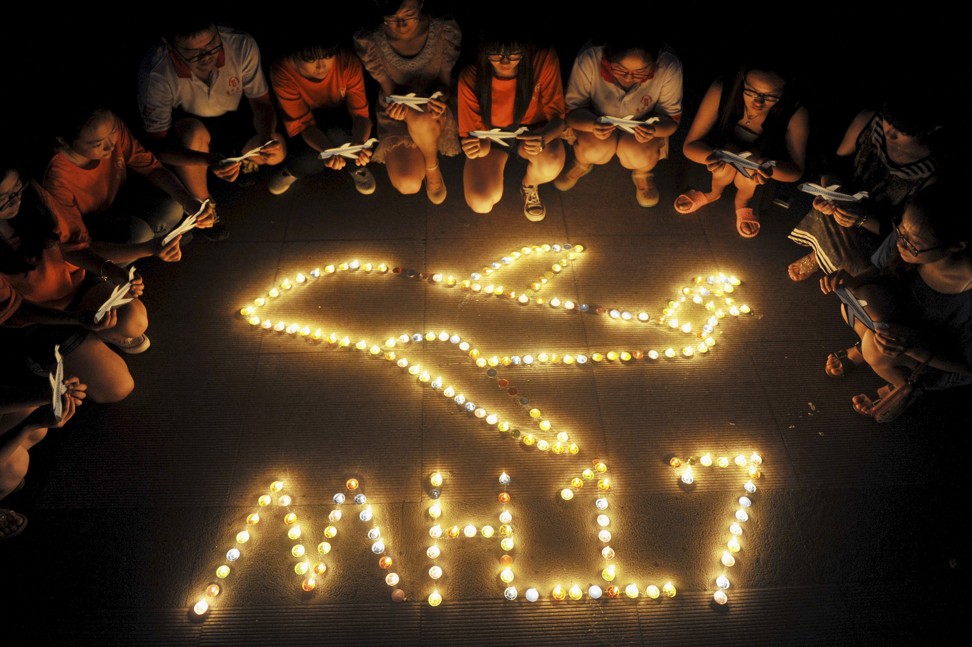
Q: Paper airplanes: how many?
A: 11